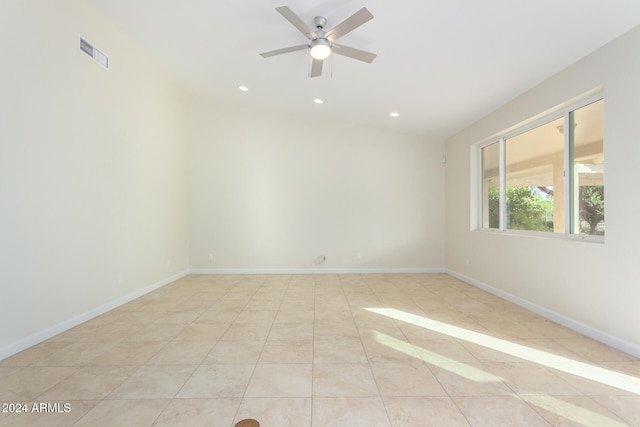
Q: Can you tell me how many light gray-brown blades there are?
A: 5